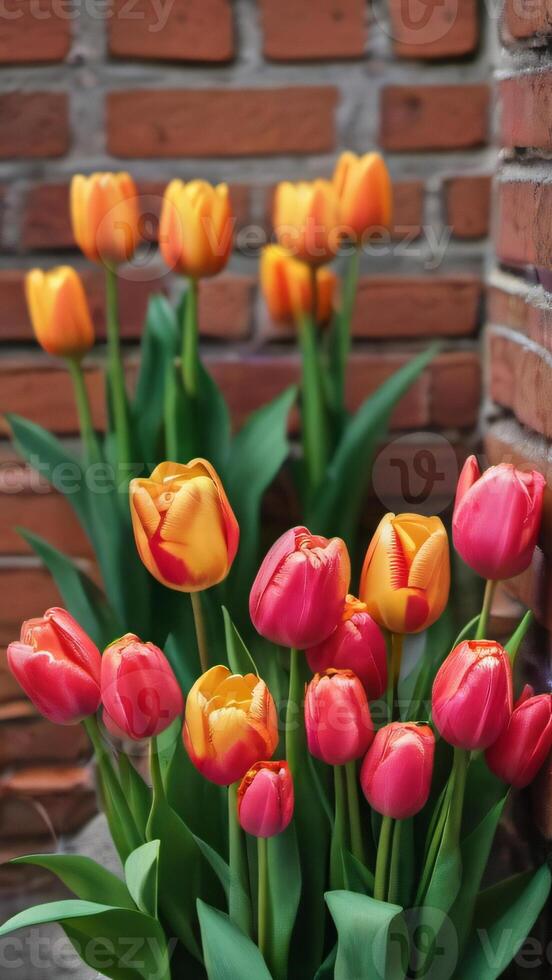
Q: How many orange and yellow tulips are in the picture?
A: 9